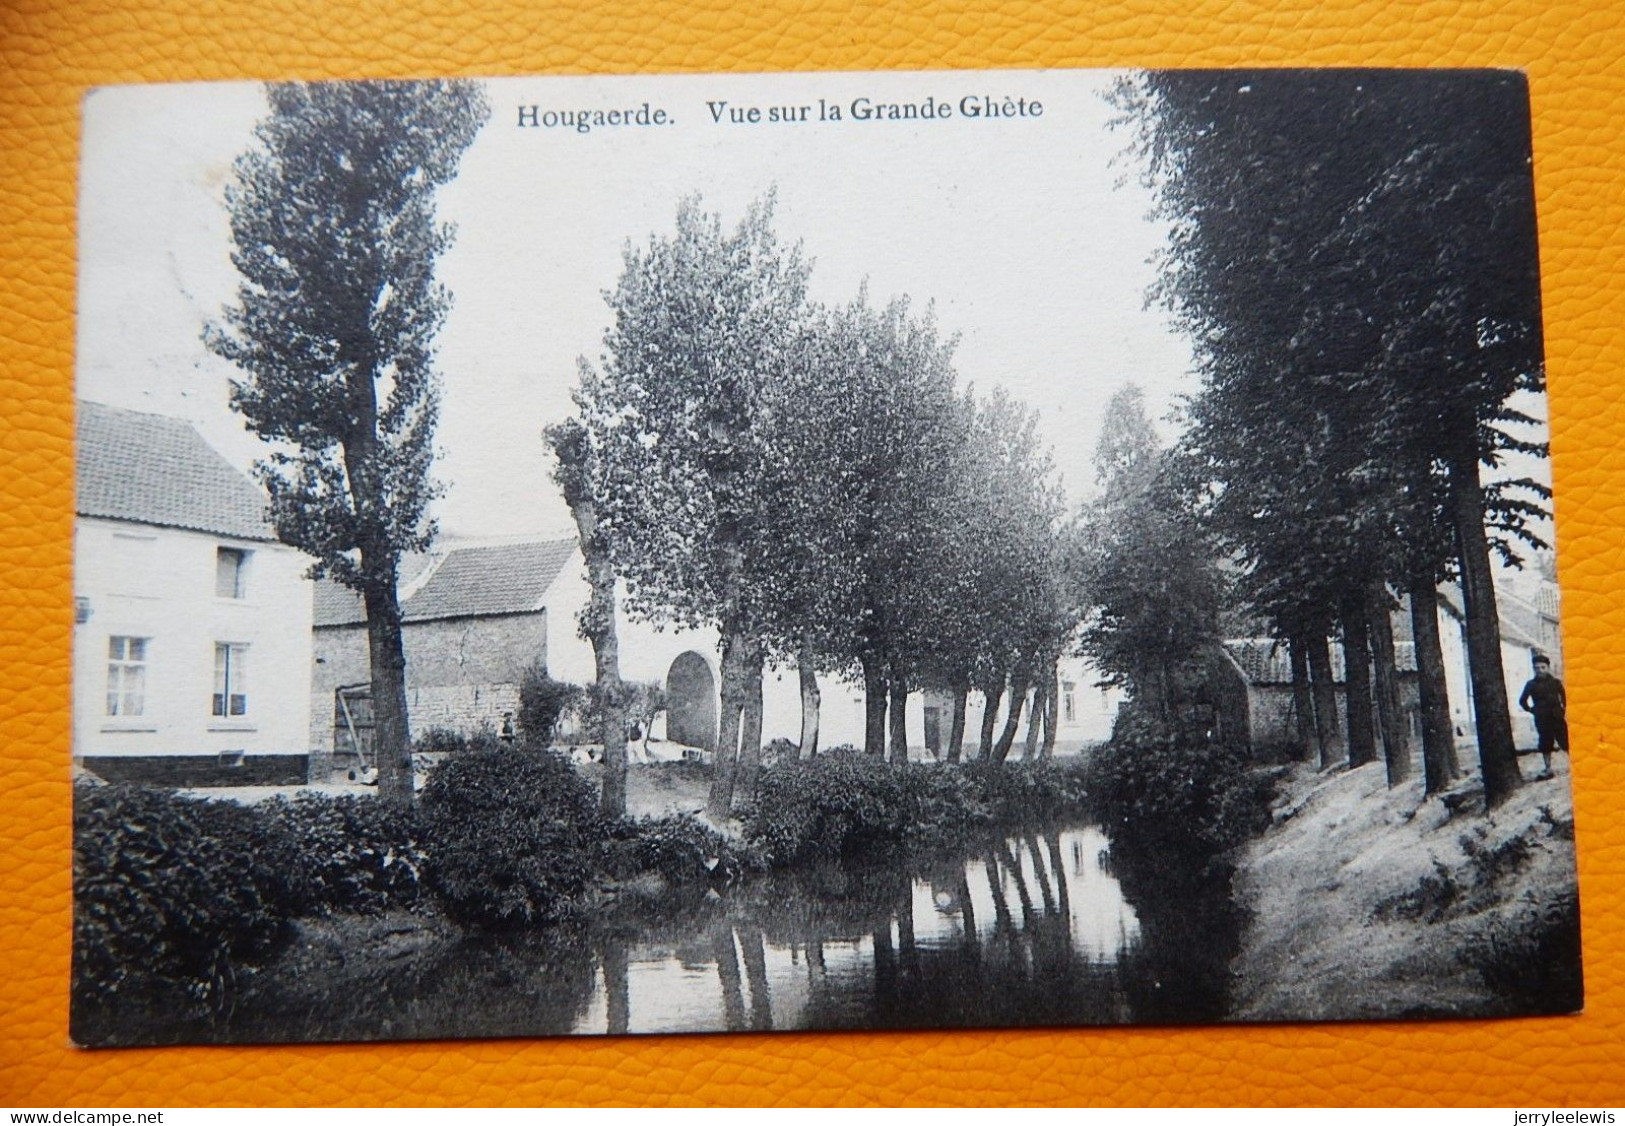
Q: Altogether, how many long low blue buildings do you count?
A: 0